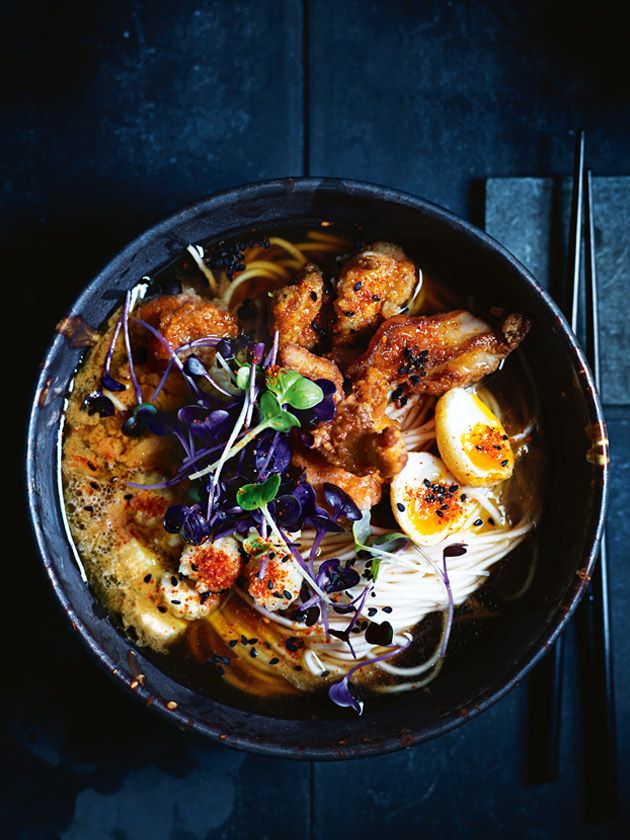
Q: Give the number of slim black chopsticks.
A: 2